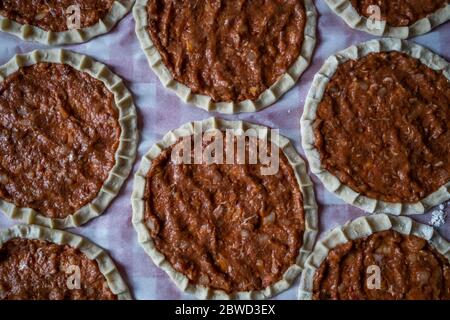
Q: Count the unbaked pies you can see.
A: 8